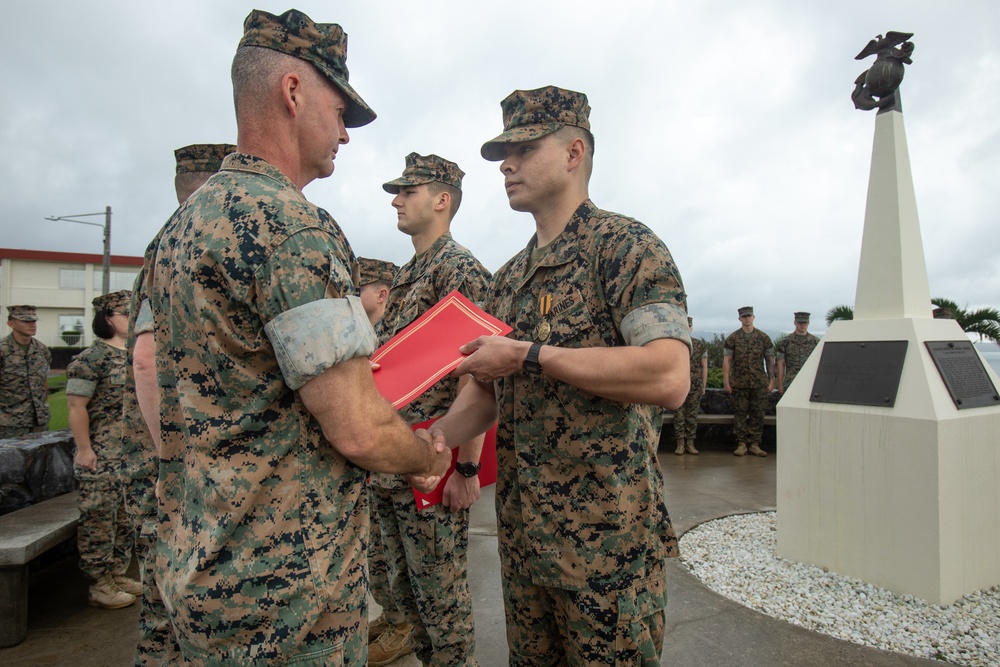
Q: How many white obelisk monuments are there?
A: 1